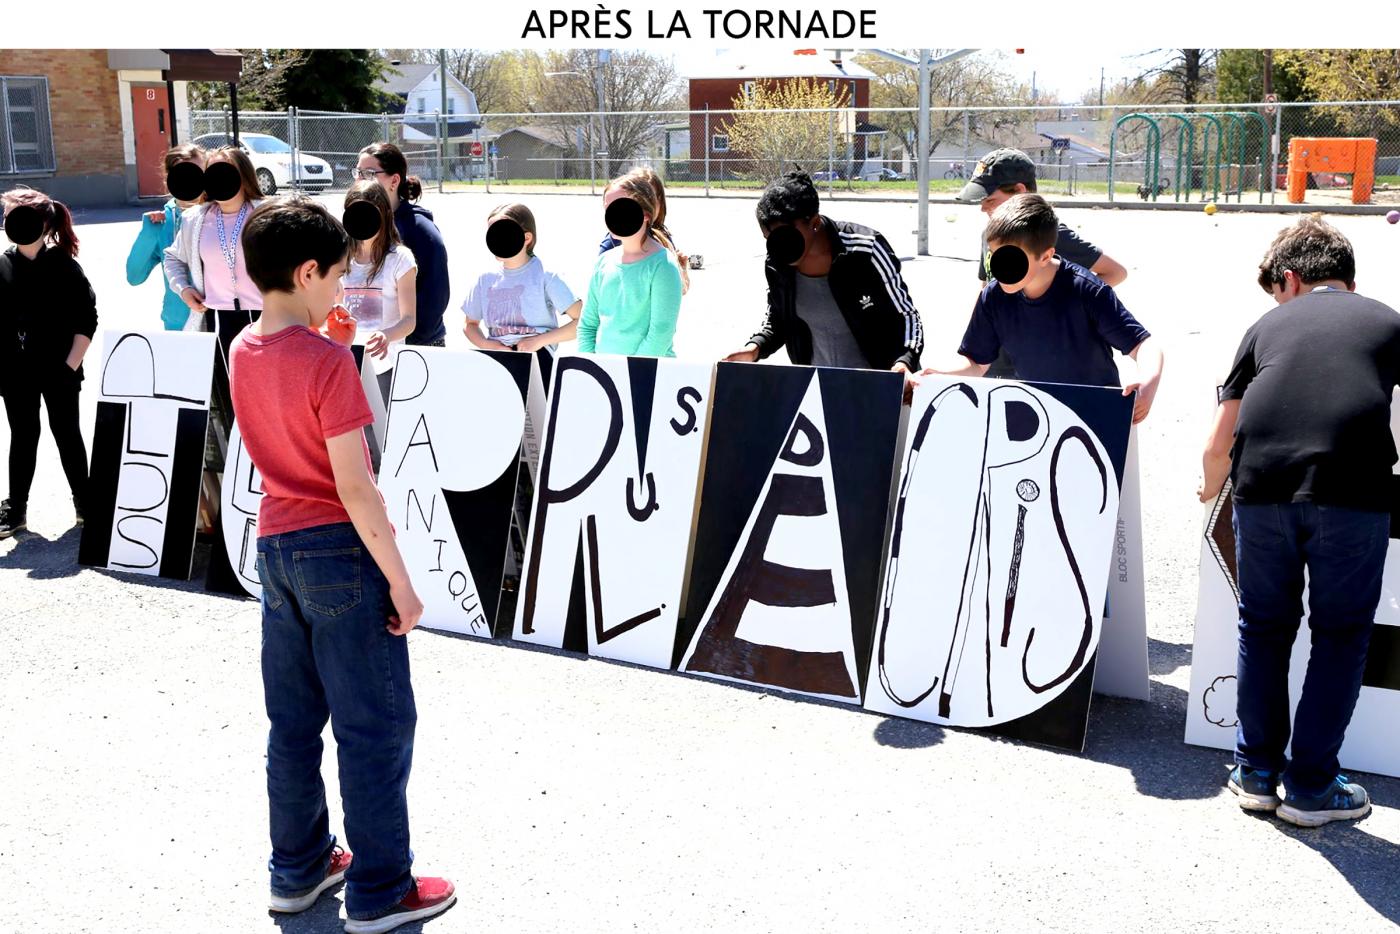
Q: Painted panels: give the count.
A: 7